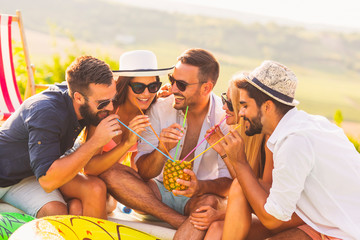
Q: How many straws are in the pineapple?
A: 5